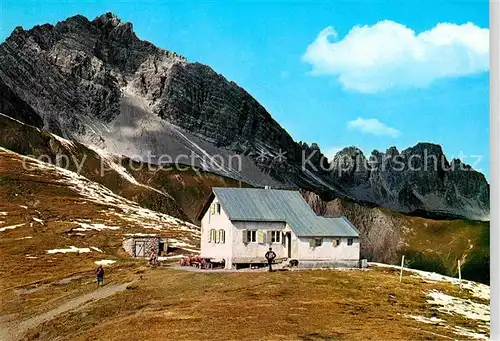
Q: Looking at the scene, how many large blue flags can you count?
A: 0